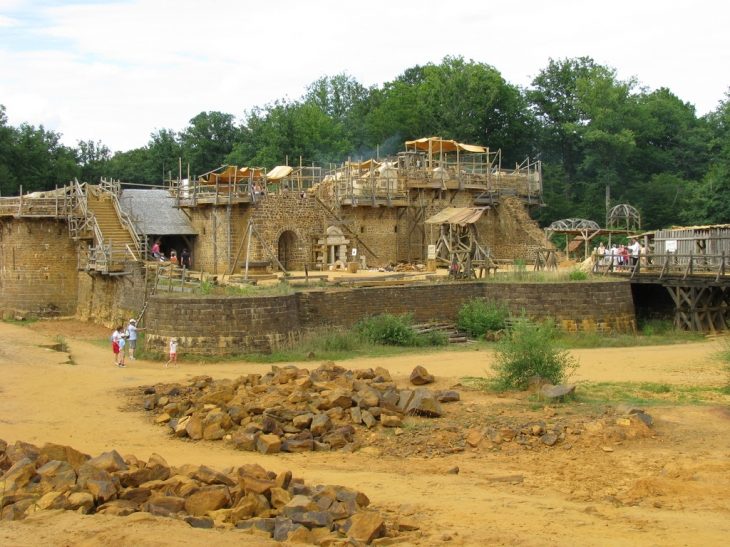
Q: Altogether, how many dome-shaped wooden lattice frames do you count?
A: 2